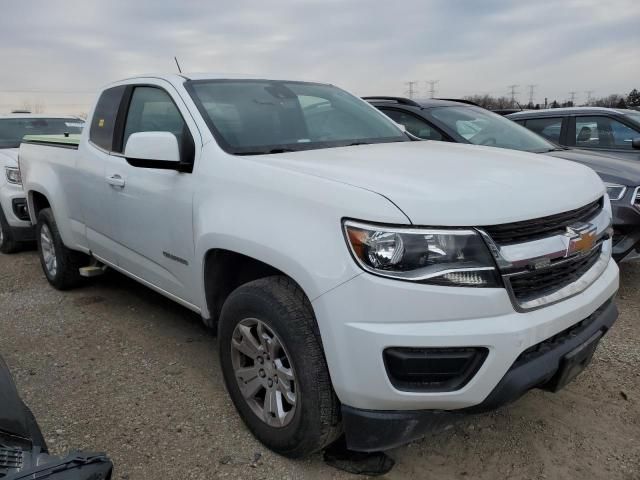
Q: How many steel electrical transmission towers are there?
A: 6